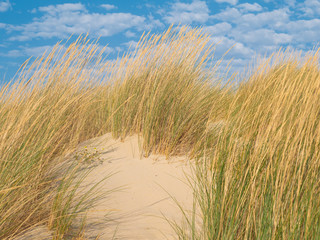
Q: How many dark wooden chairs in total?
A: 0